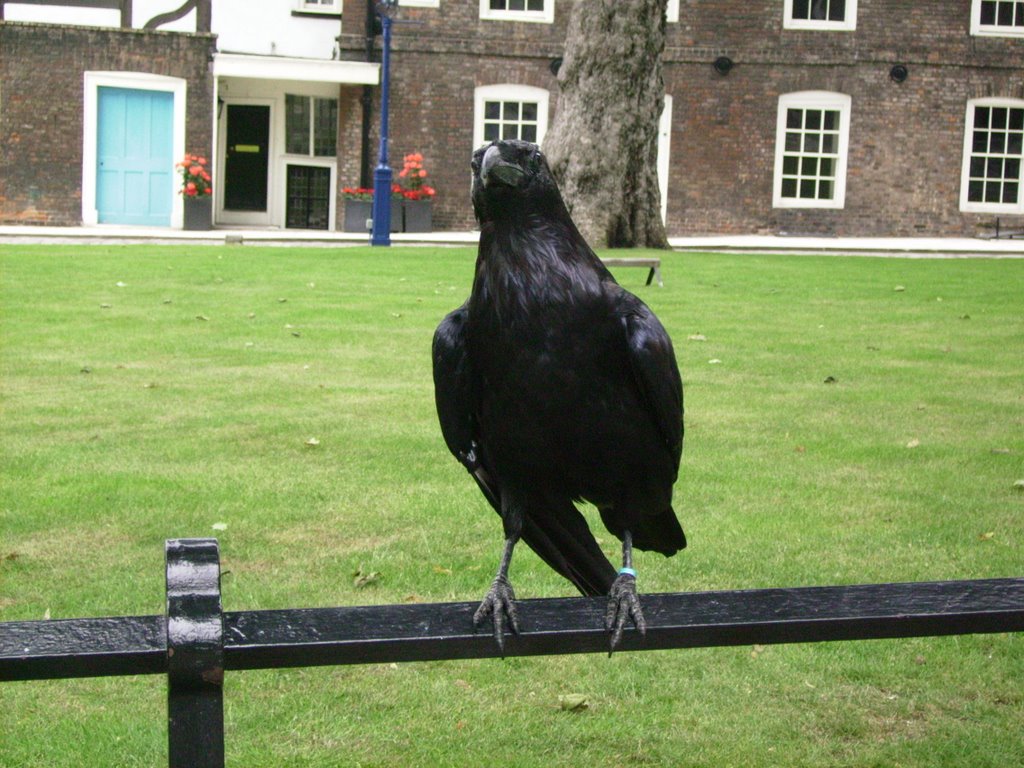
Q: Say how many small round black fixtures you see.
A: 3